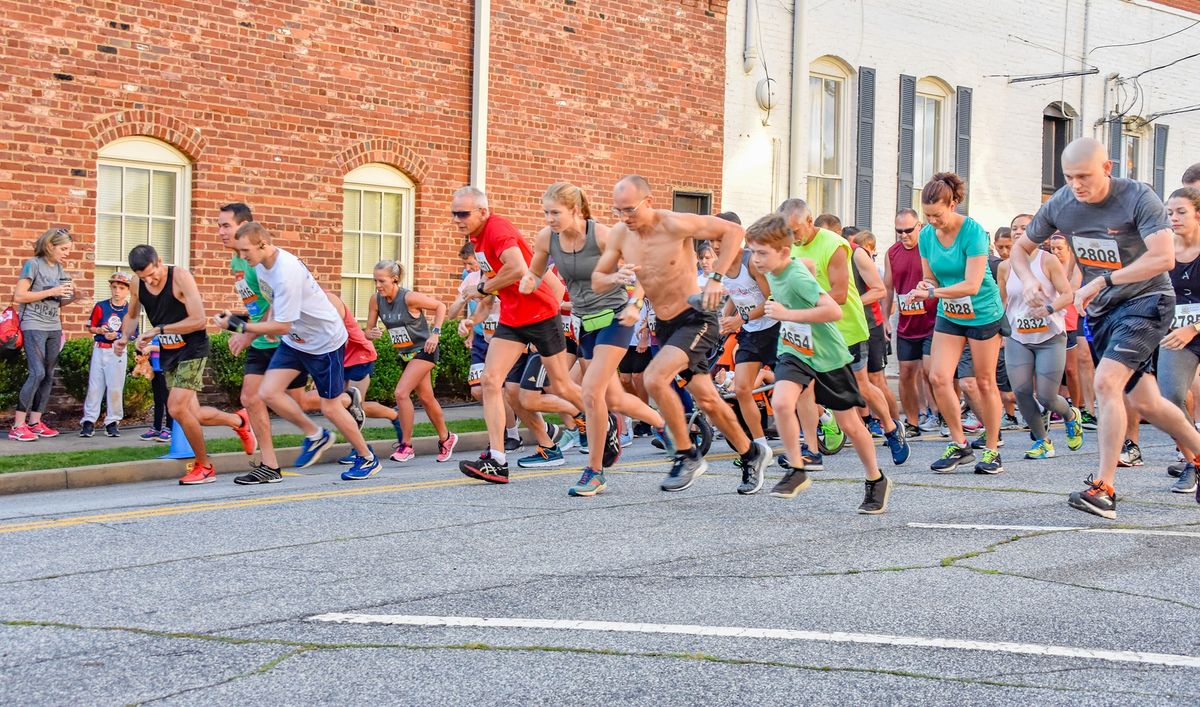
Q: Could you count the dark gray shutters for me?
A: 5